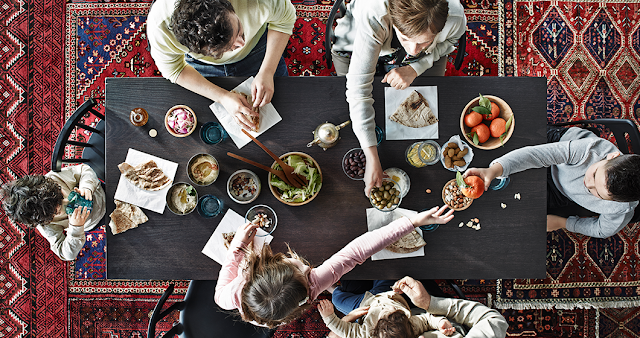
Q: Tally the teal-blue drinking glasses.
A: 6